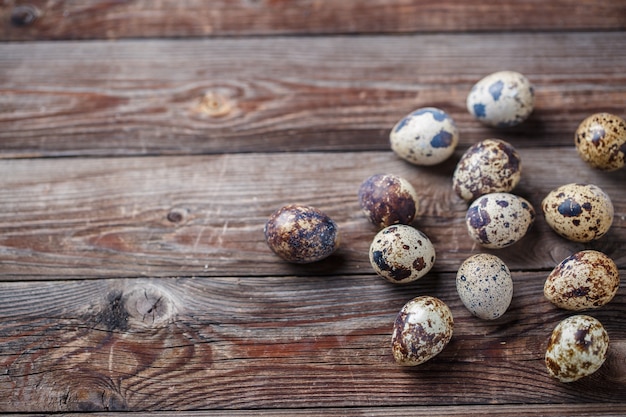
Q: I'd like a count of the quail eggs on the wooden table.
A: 13